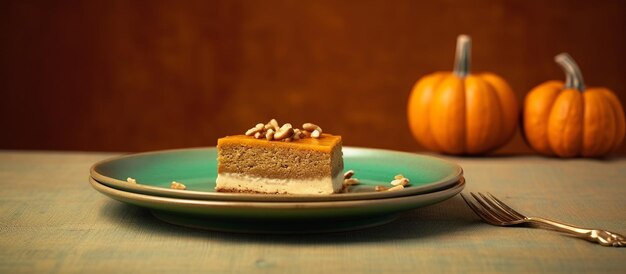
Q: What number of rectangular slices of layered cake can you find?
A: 1